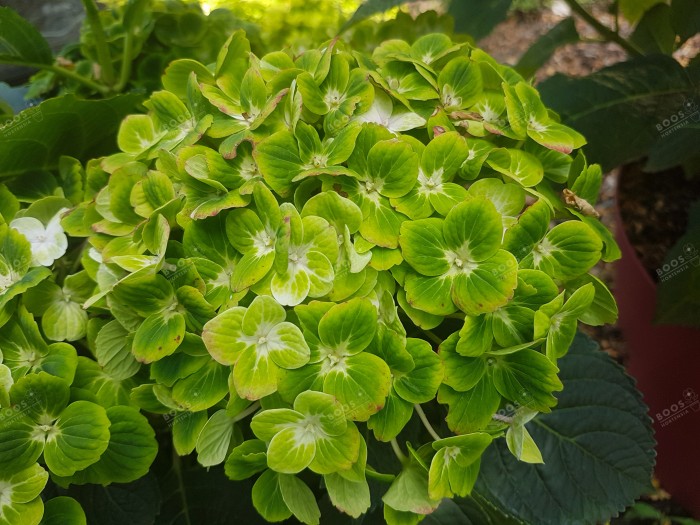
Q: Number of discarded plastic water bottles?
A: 0